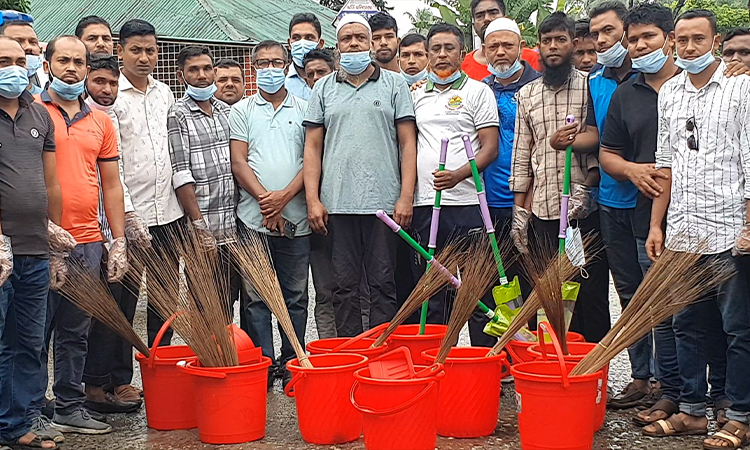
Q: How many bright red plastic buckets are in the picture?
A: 10